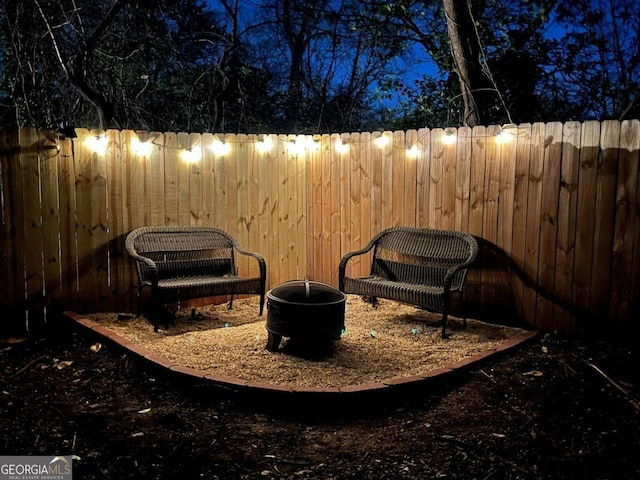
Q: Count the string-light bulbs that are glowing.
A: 12